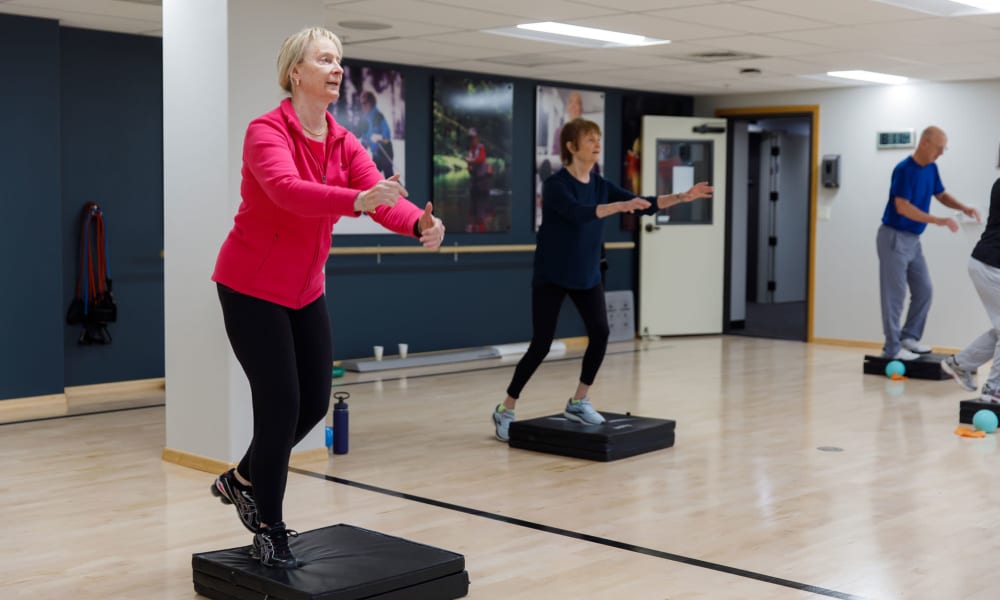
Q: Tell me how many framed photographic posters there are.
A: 4